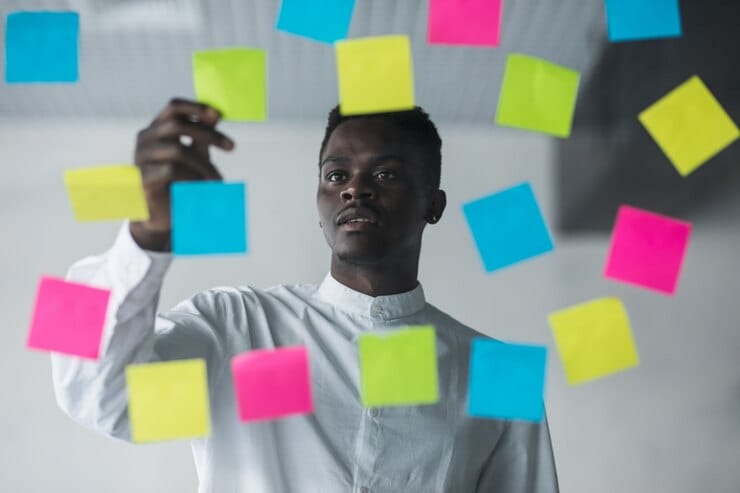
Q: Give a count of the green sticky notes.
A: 3